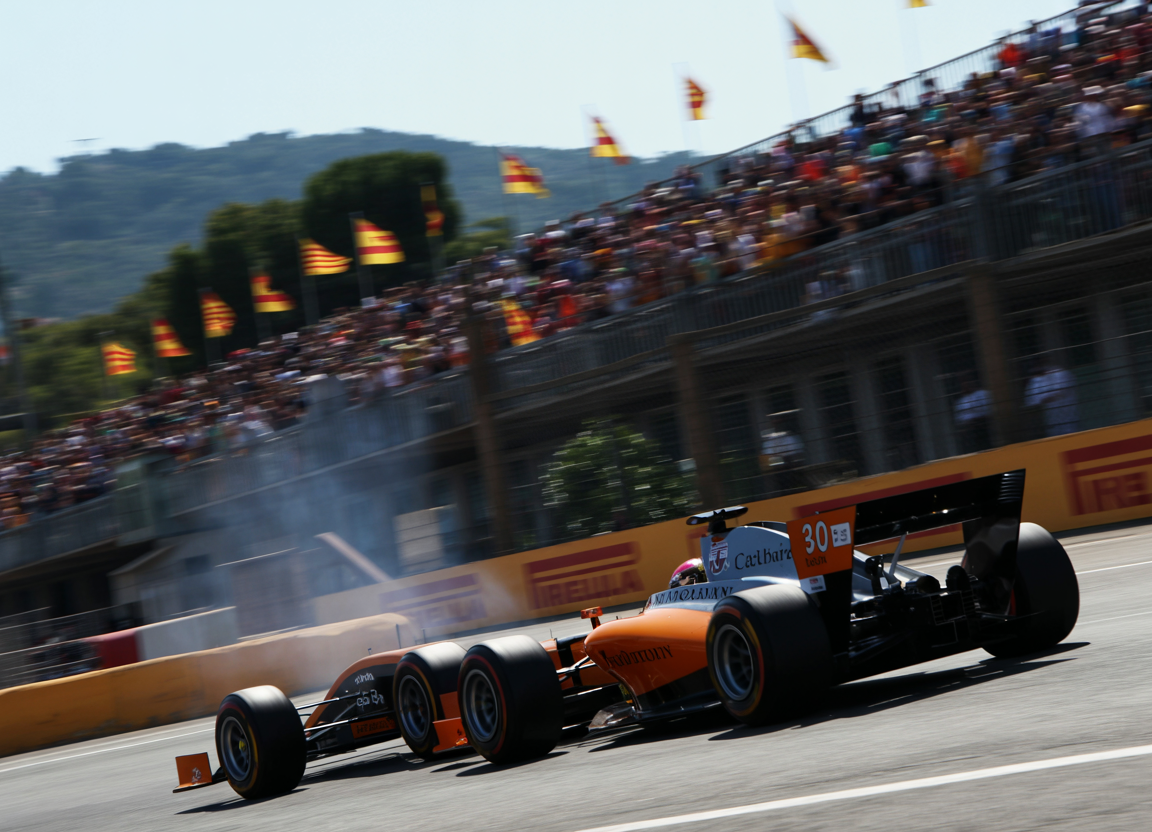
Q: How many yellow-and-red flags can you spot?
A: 13